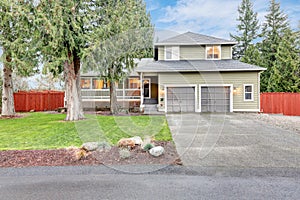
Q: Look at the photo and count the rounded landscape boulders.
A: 3